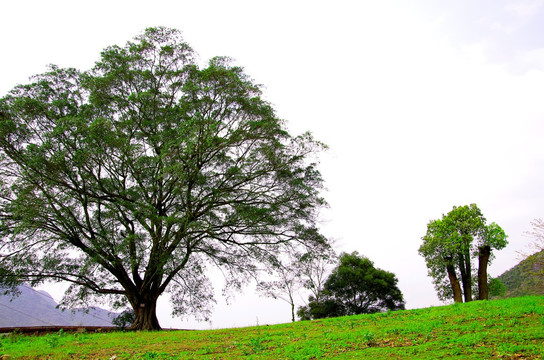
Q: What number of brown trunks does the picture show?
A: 4